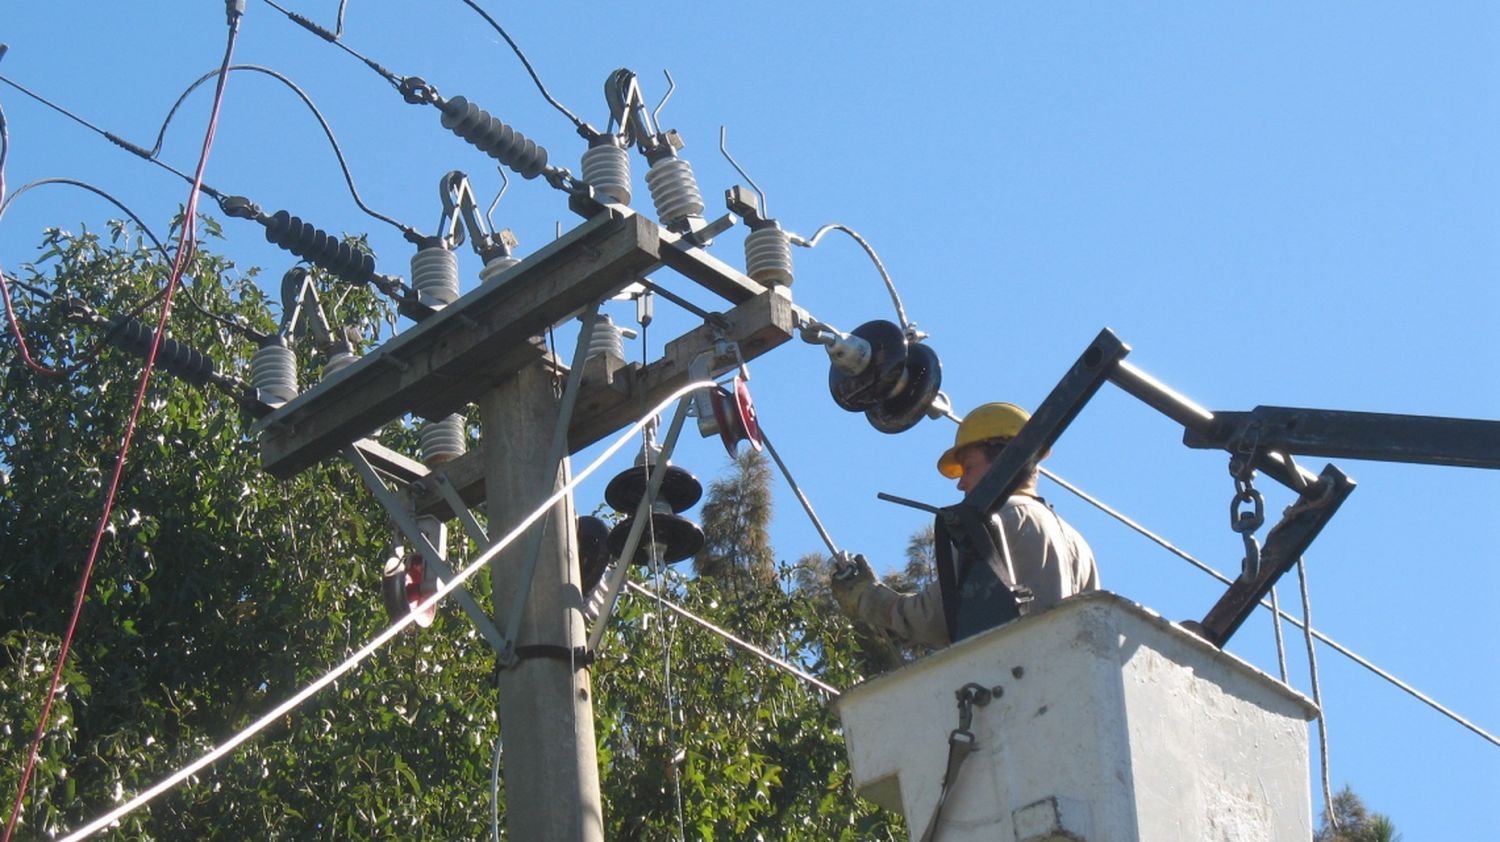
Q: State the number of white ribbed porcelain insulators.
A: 9